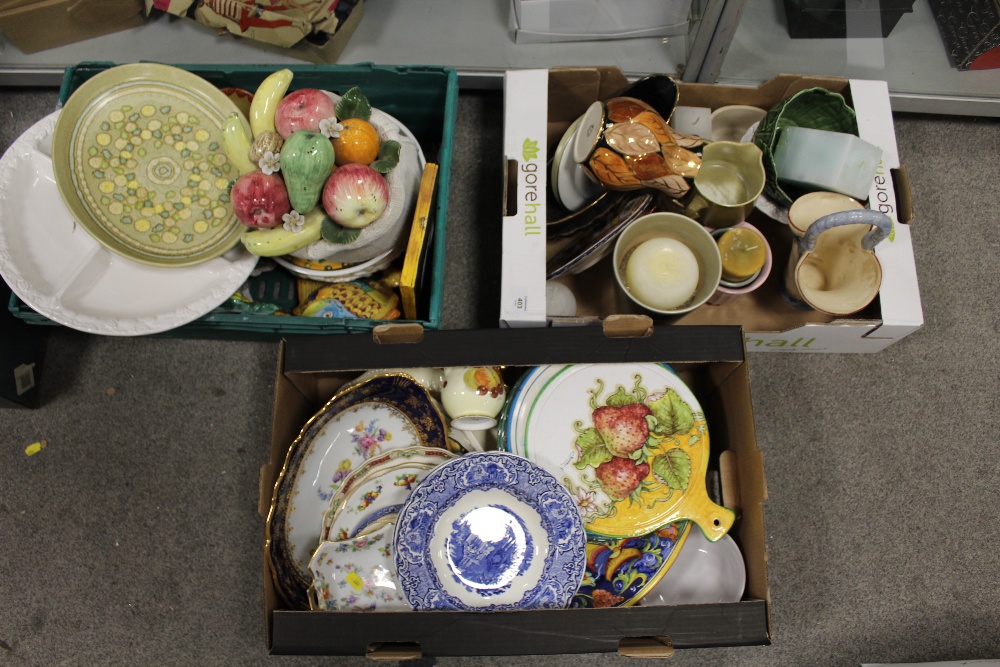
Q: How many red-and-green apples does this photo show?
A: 1